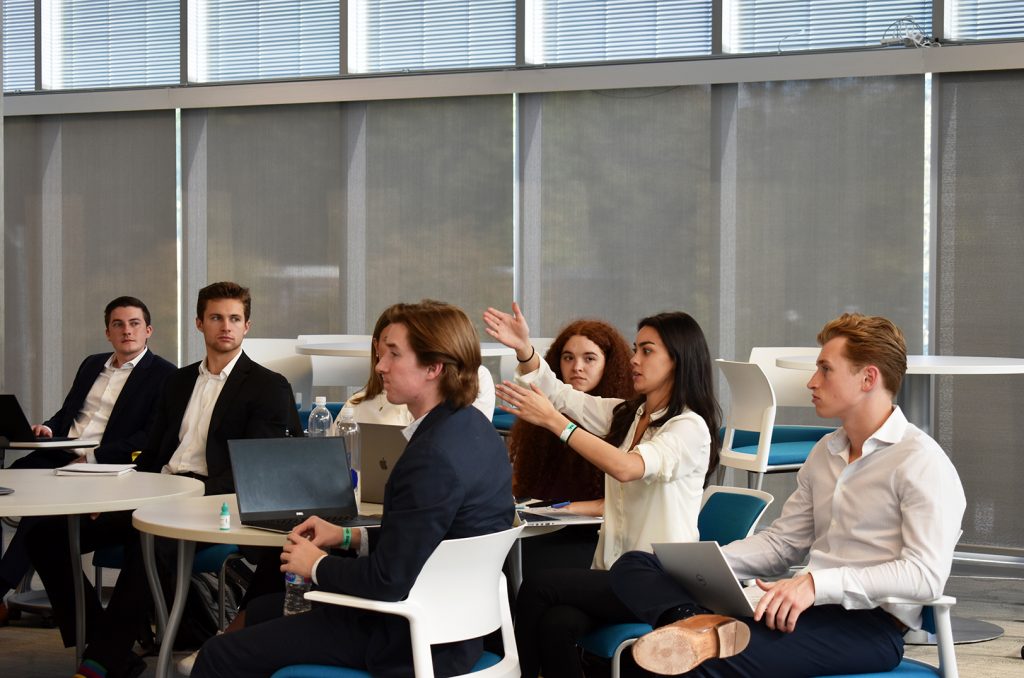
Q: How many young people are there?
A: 7